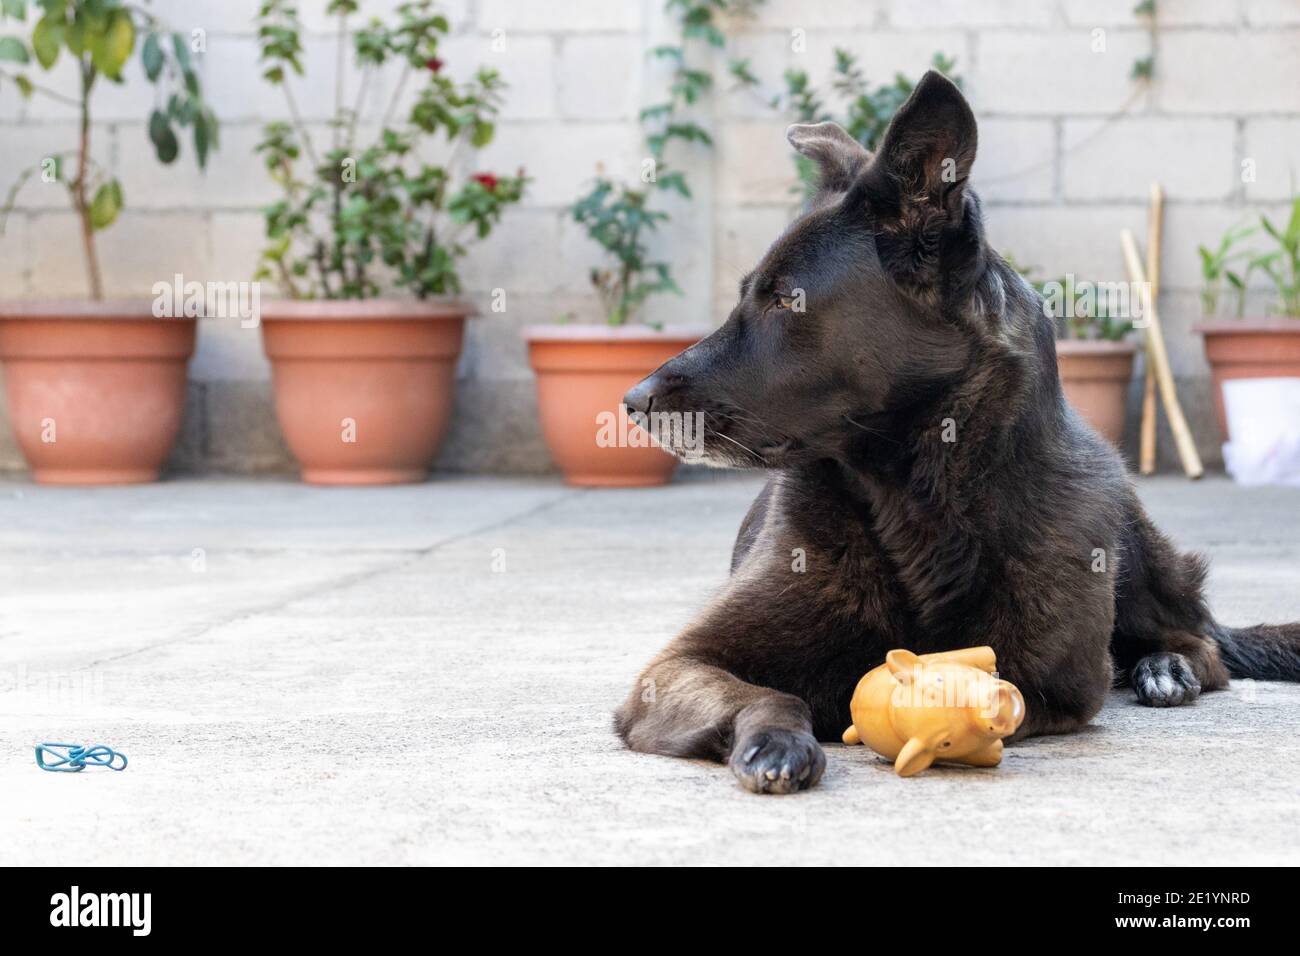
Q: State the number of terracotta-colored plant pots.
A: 5